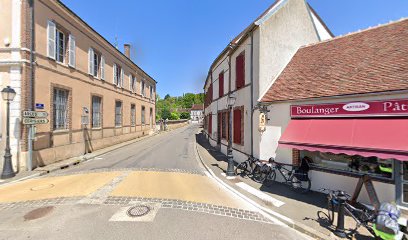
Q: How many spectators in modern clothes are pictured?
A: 0